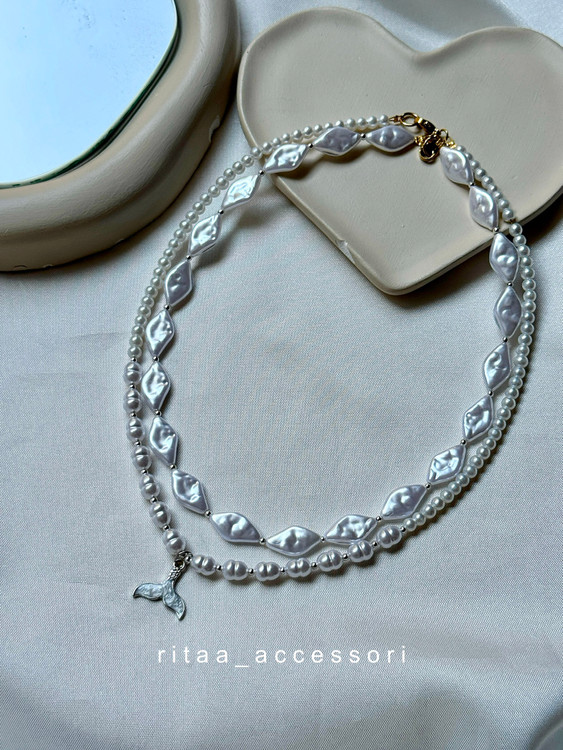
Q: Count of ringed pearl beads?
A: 14